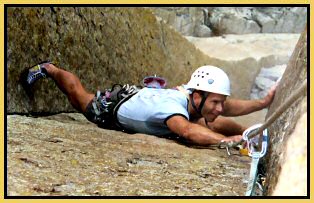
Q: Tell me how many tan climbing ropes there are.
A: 1